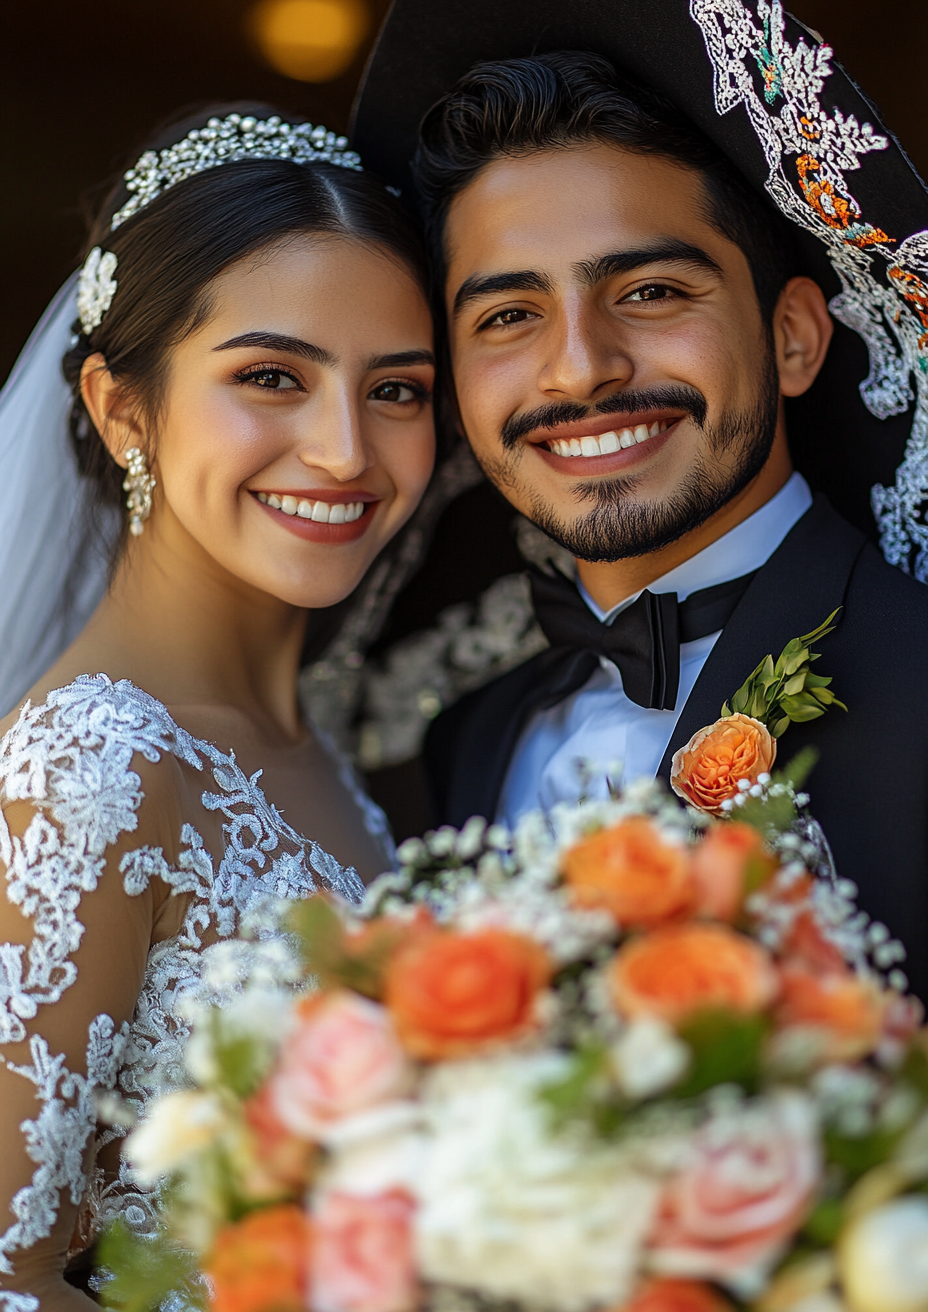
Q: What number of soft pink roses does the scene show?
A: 3